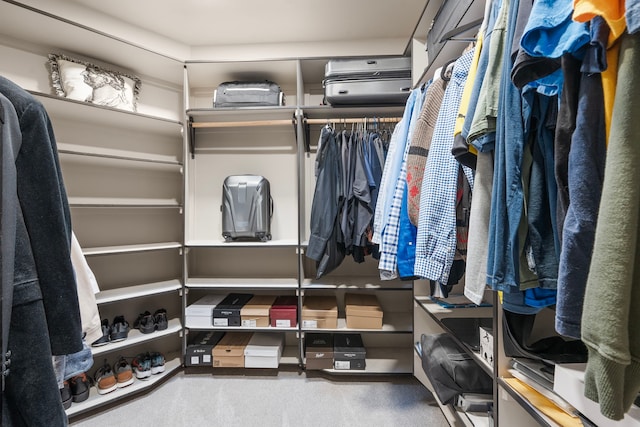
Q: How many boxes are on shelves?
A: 11